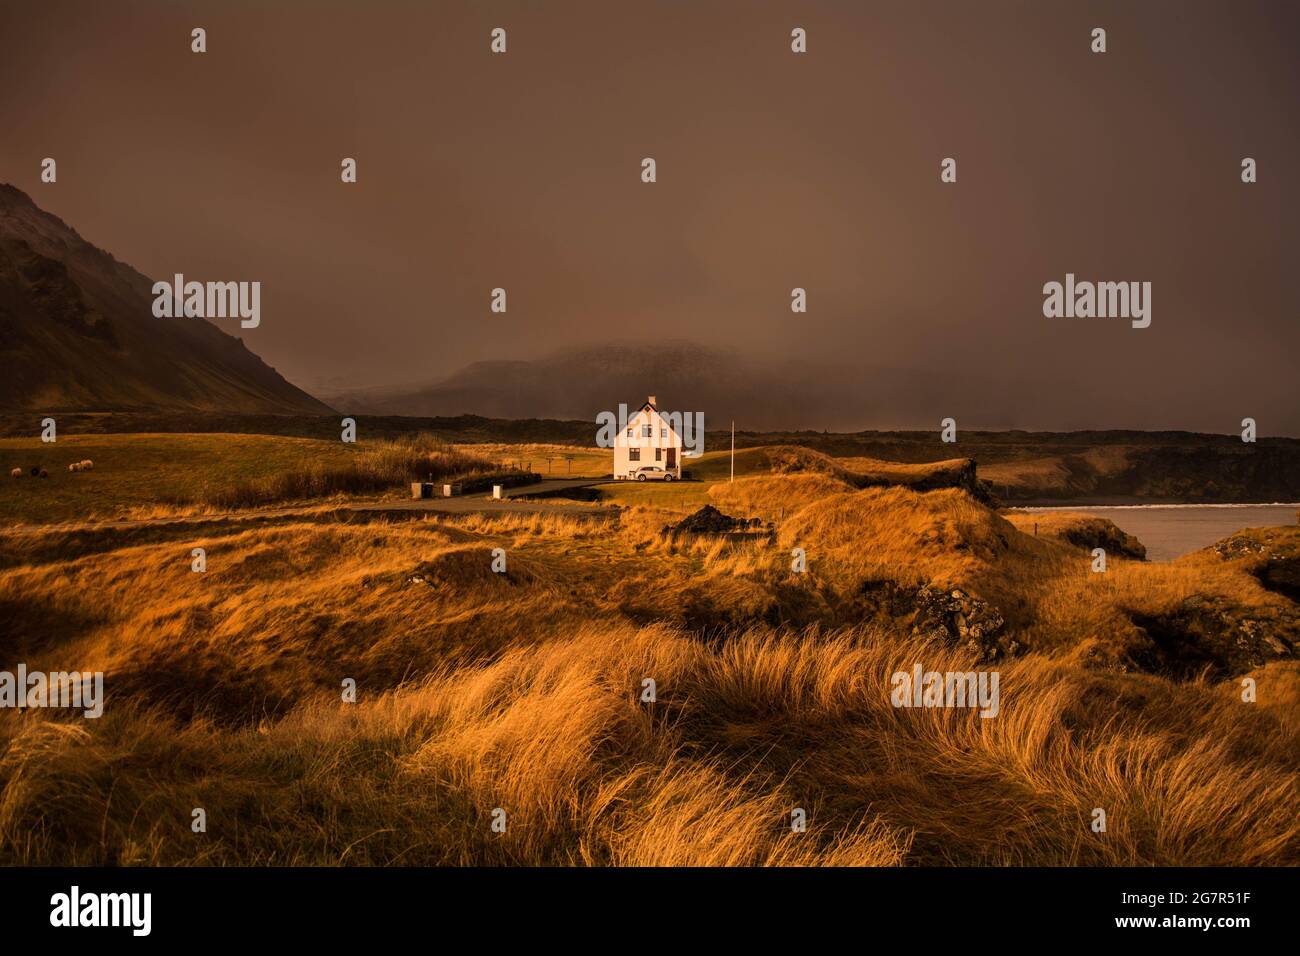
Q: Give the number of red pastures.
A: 0